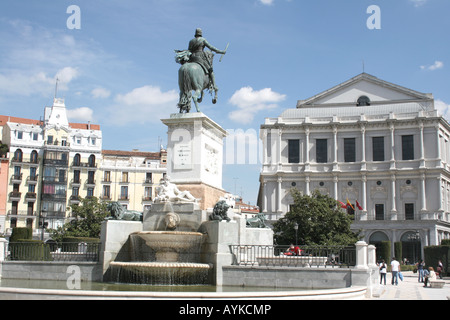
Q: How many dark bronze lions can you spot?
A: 3